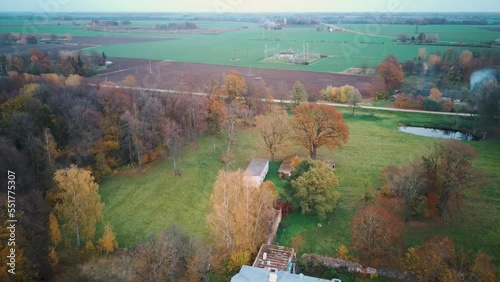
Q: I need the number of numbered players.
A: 0